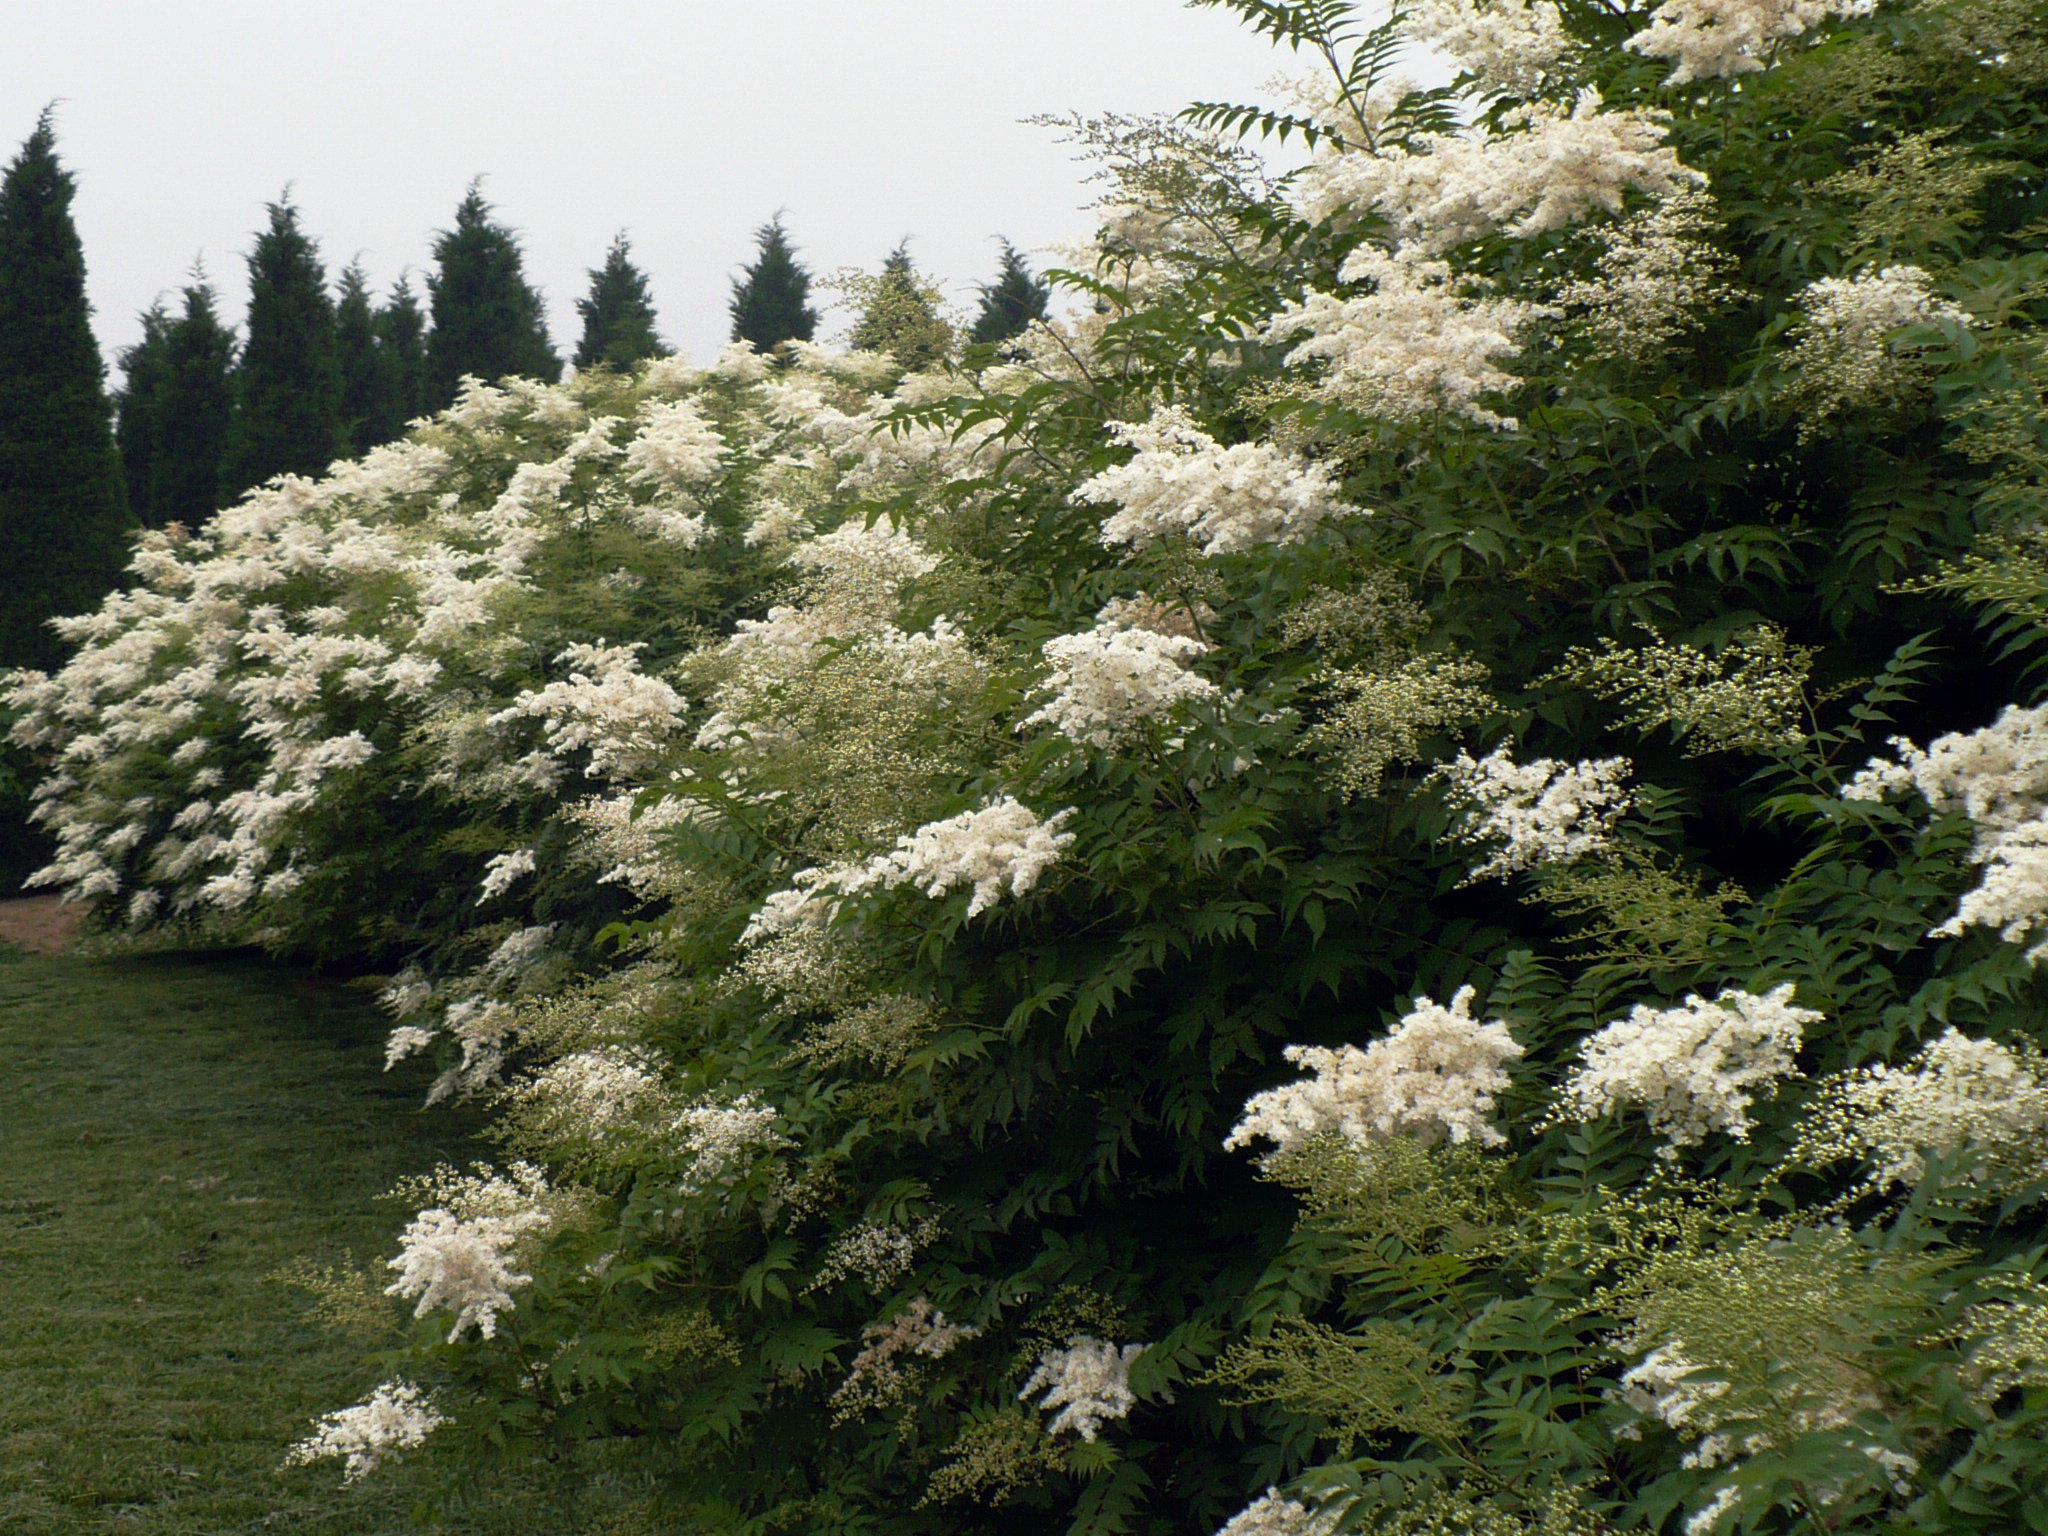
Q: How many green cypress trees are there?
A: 11